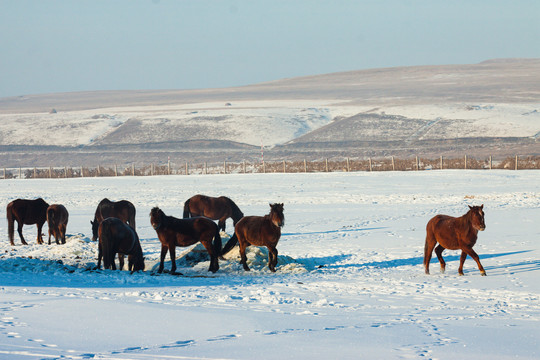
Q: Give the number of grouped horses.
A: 7